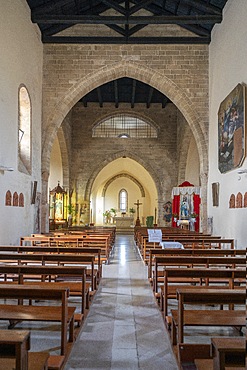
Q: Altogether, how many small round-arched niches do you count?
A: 6